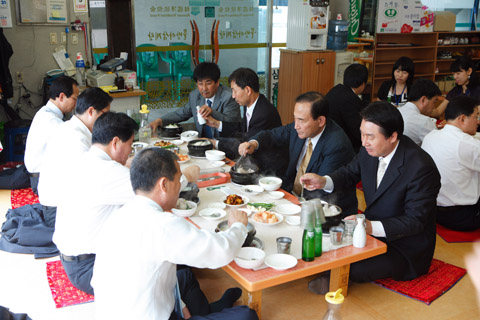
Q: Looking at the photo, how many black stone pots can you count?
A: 6